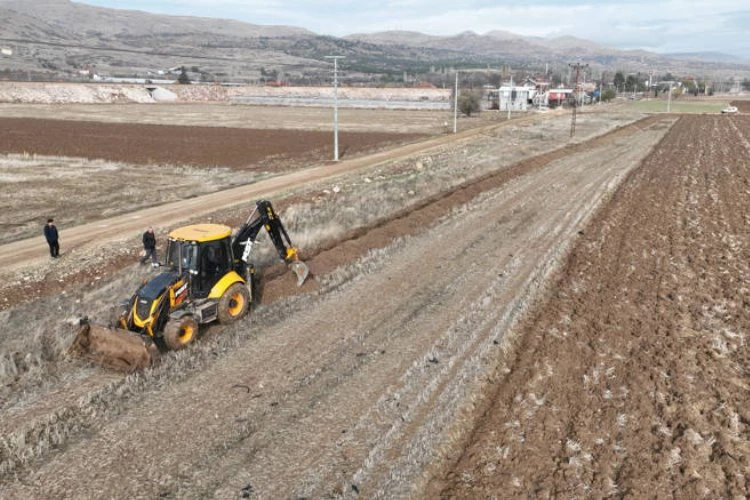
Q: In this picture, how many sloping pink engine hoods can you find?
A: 0